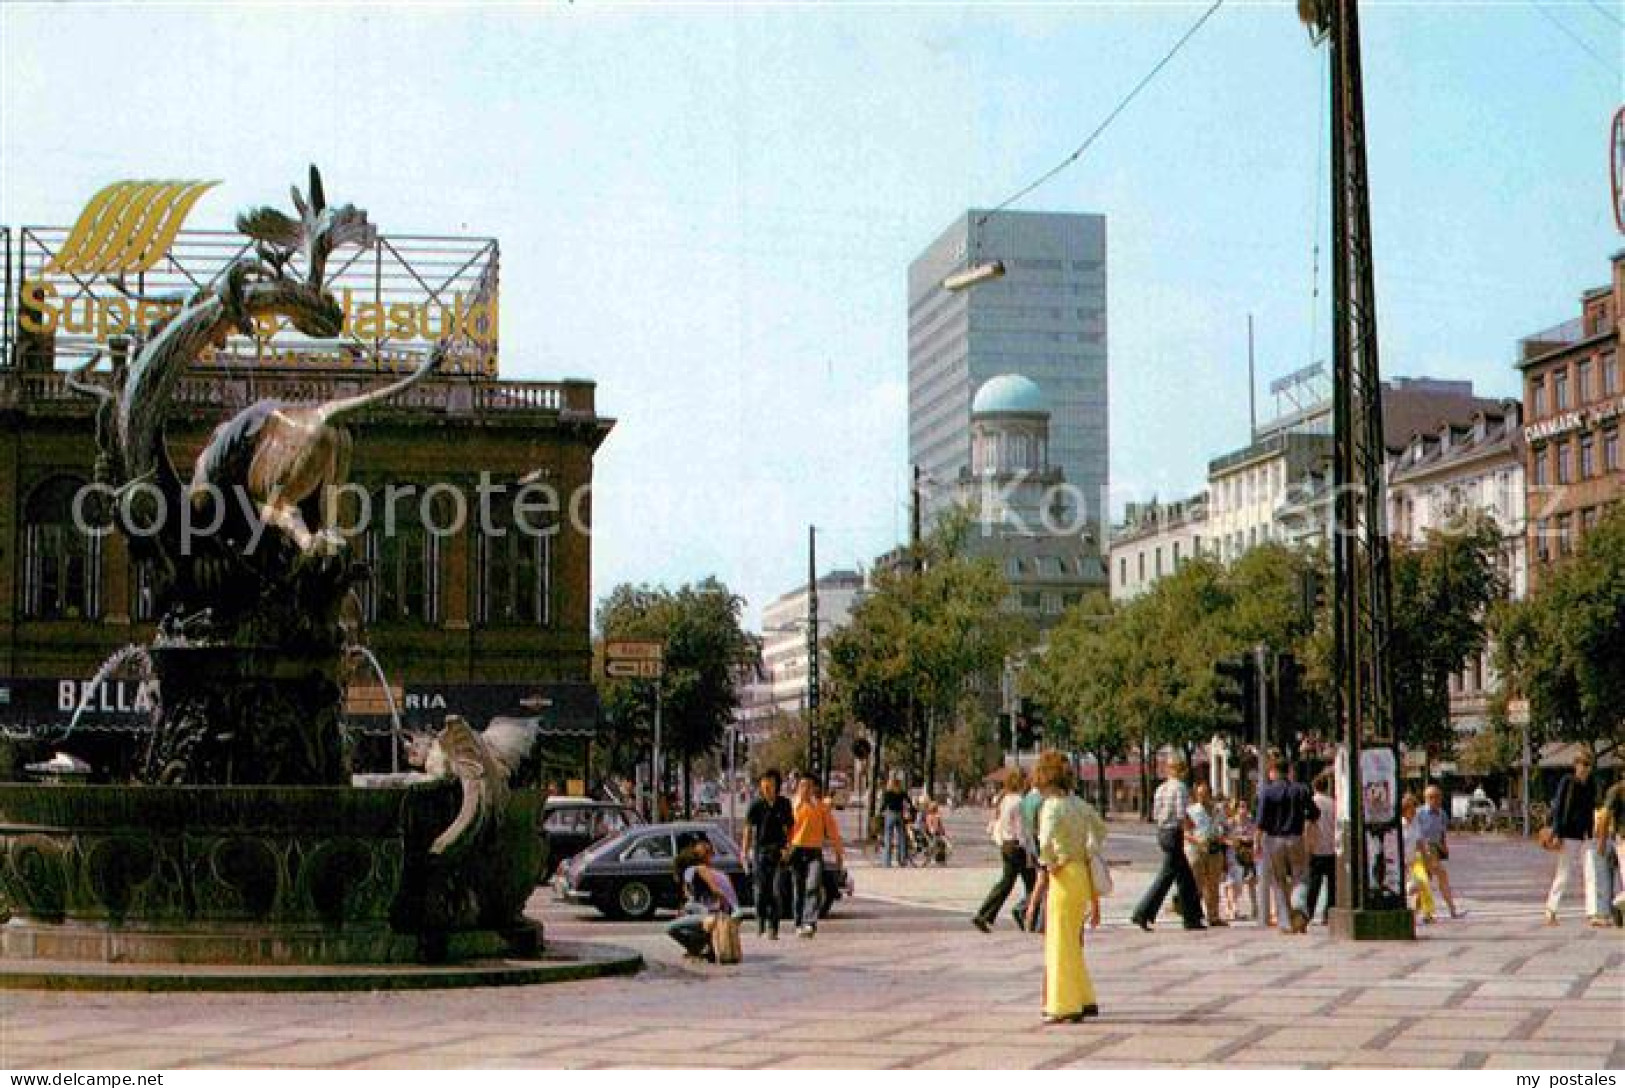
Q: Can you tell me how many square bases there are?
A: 1